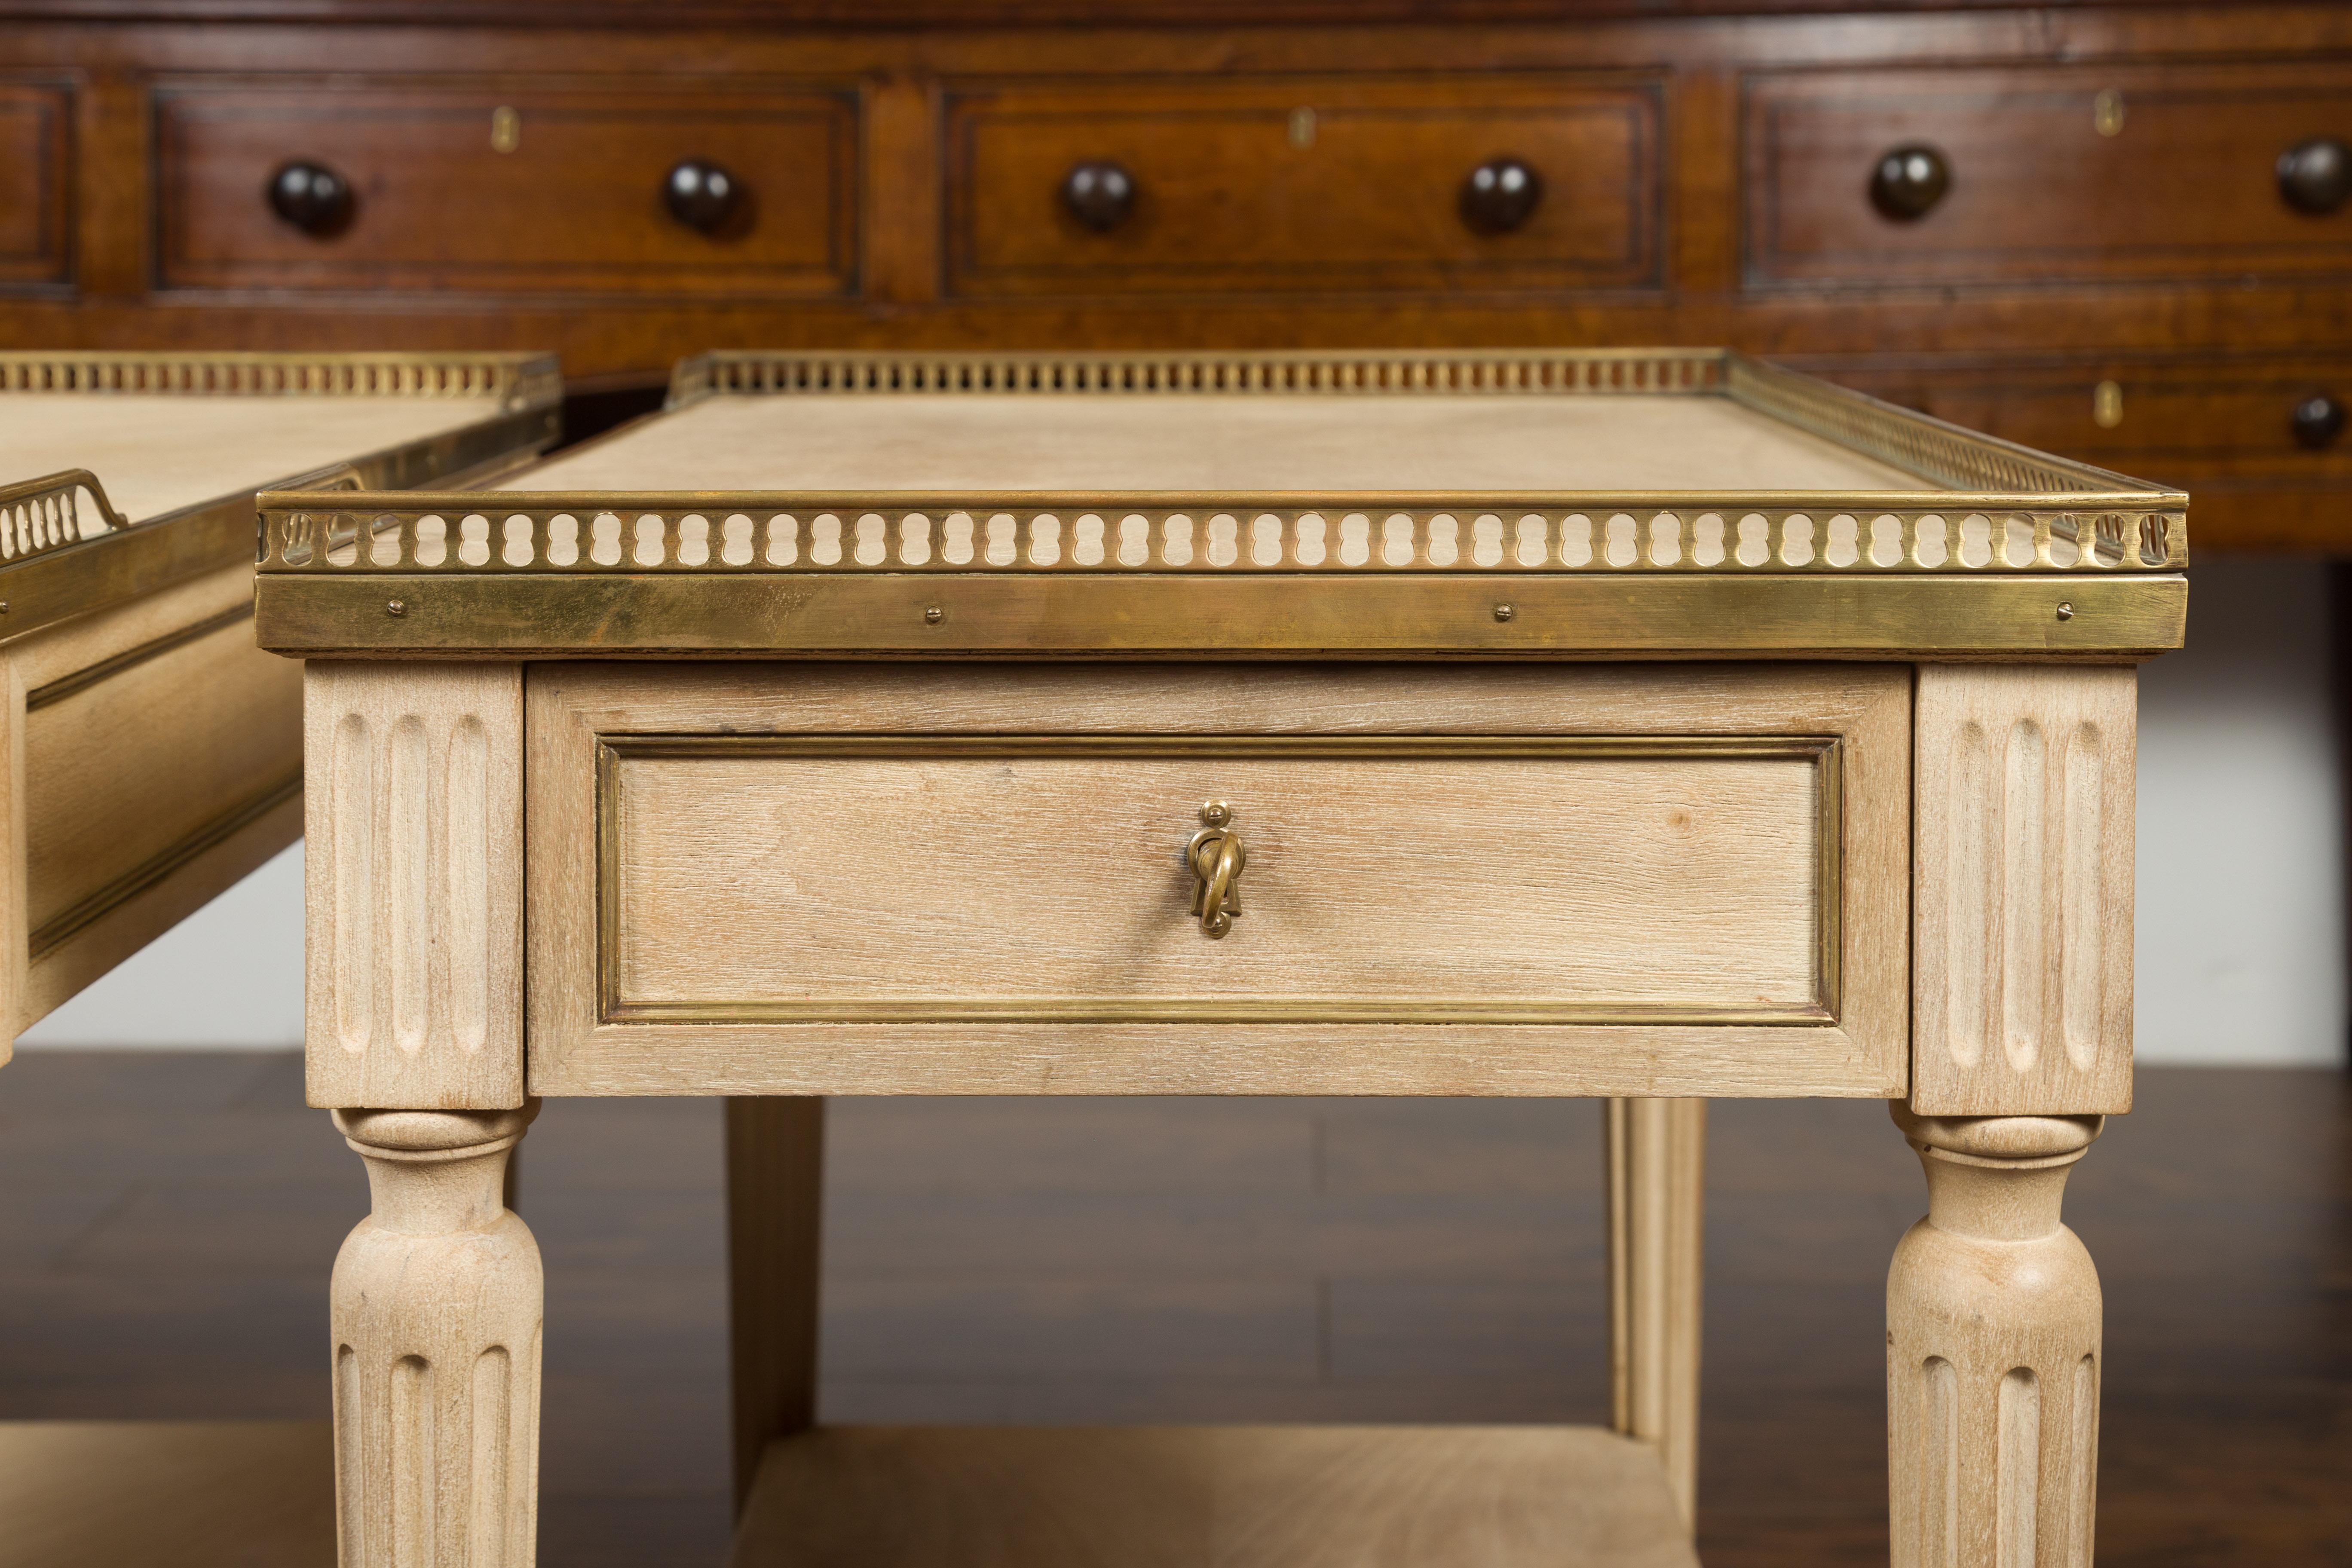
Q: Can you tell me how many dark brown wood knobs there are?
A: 7